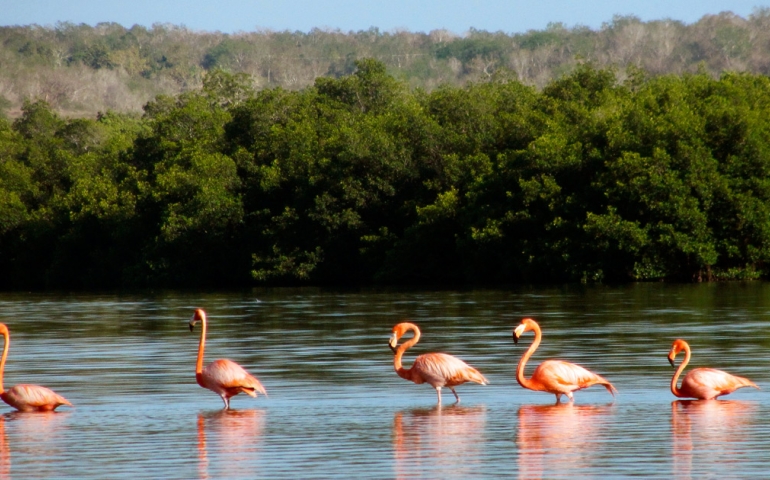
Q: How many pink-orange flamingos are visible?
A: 5